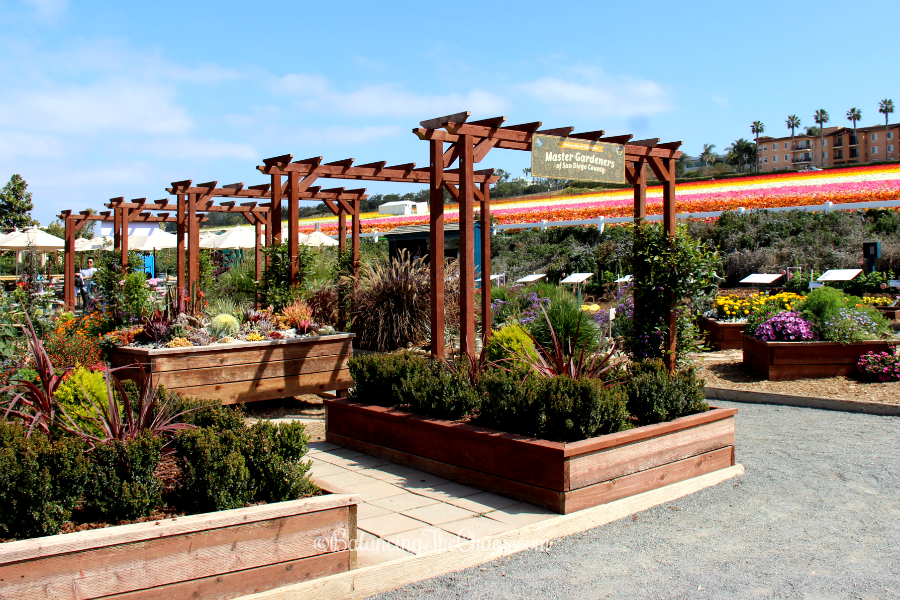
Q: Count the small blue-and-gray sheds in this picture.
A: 1